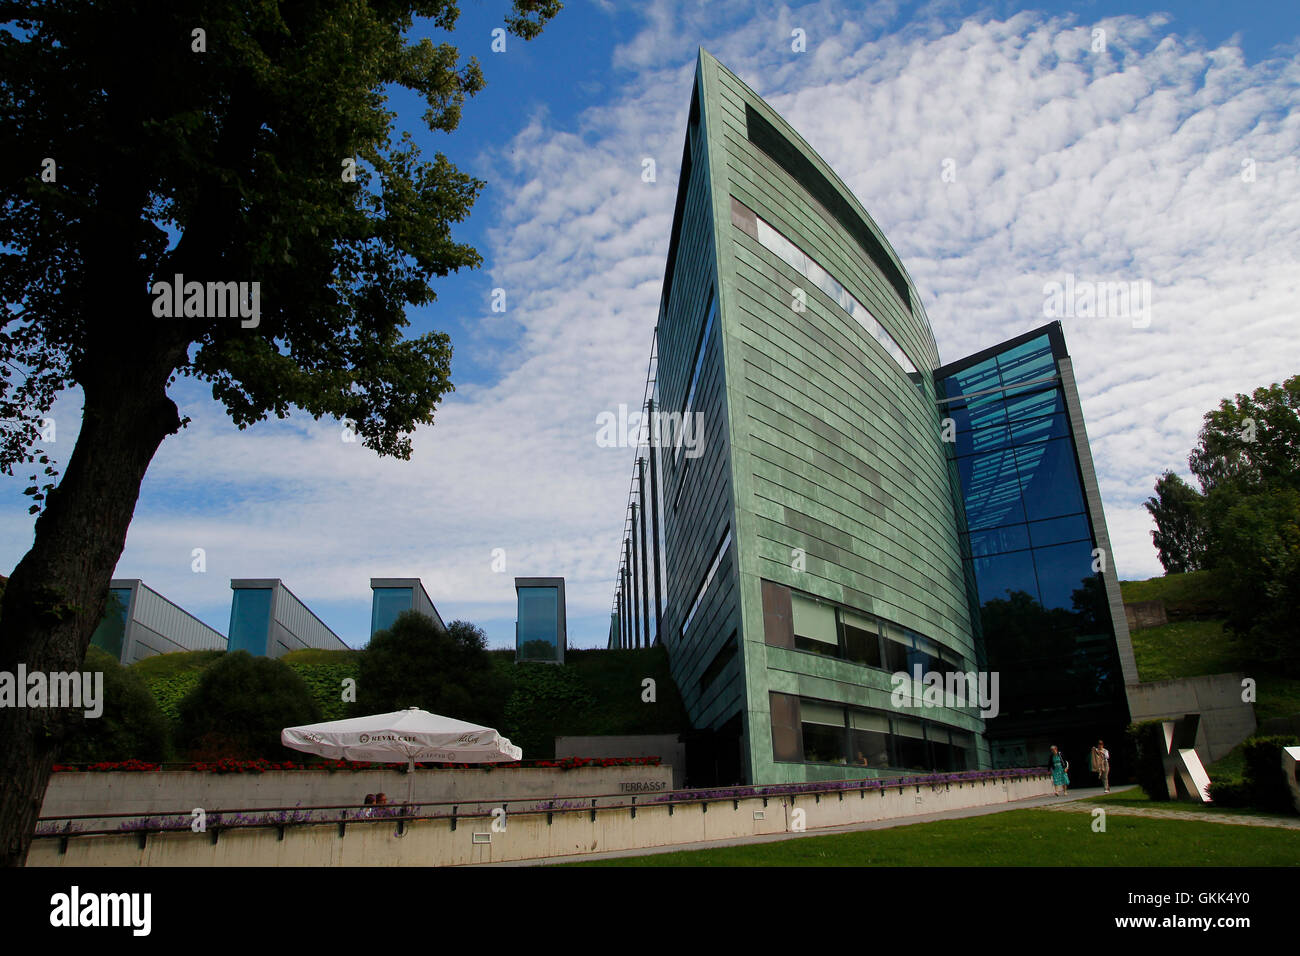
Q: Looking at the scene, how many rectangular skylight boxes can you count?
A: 4